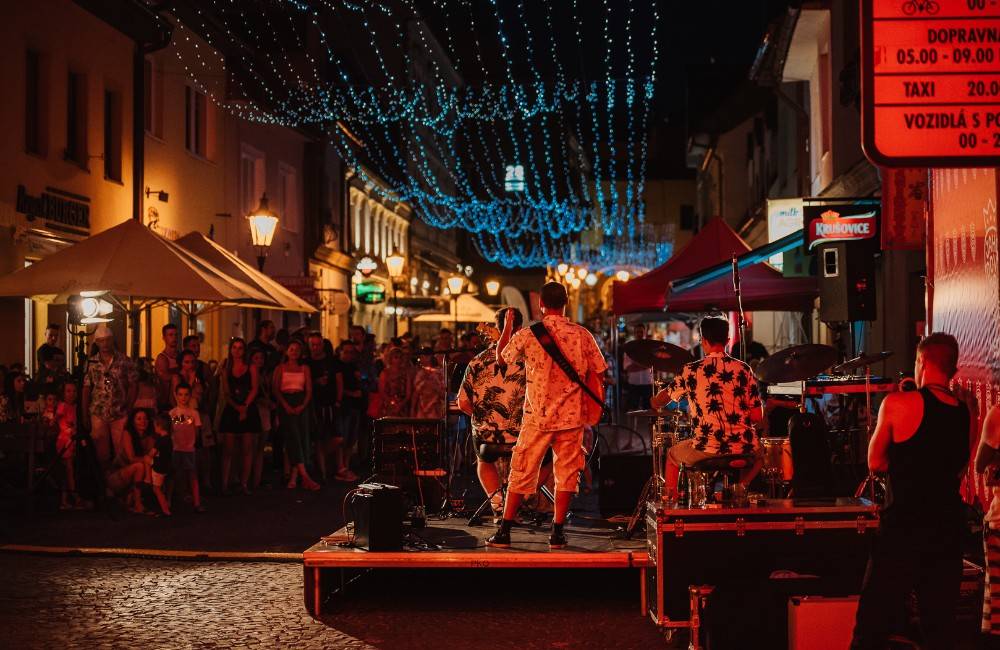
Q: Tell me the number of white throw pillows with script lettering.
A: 0